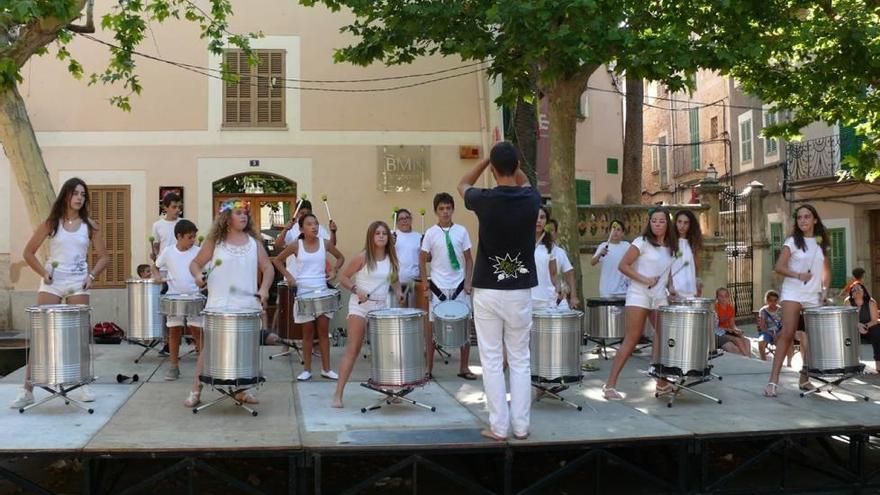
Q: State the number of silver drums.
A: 12